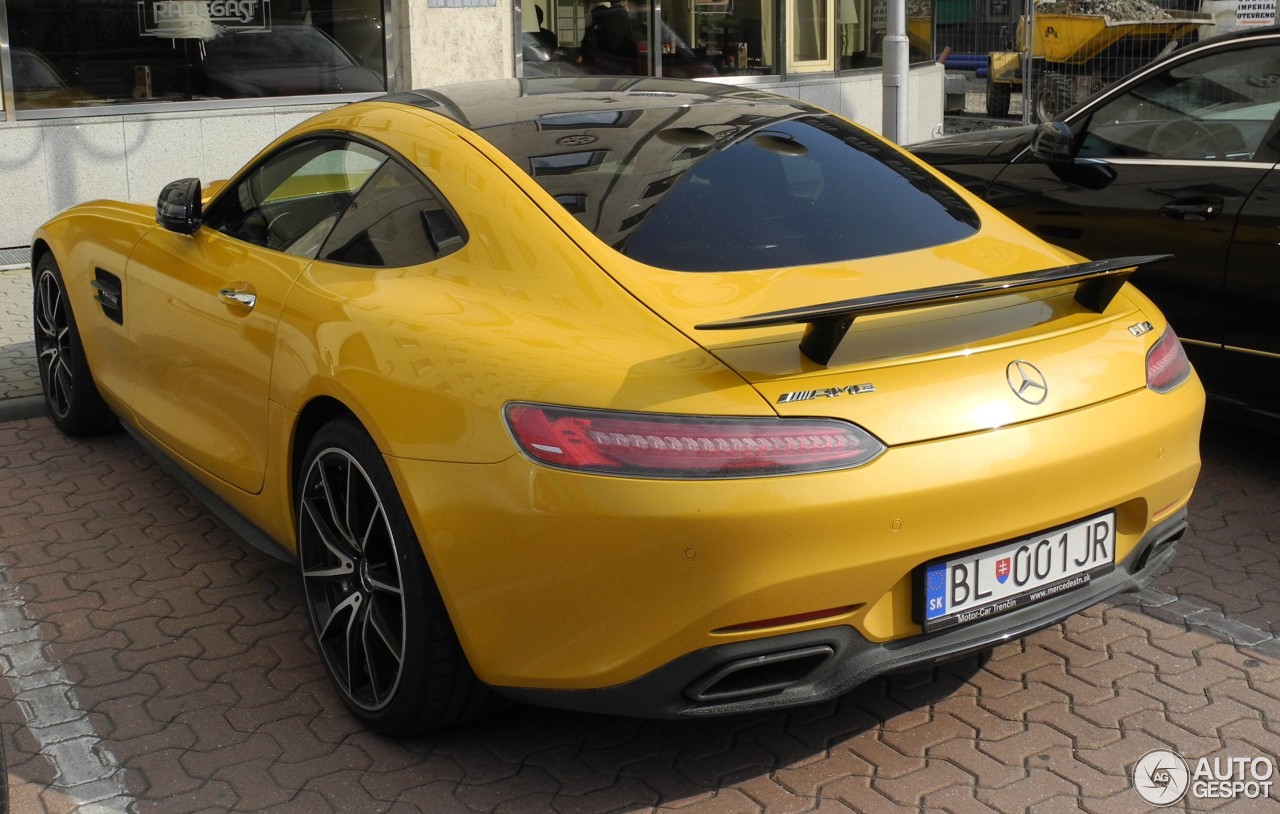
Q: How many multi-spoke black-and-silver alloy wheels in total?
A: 2